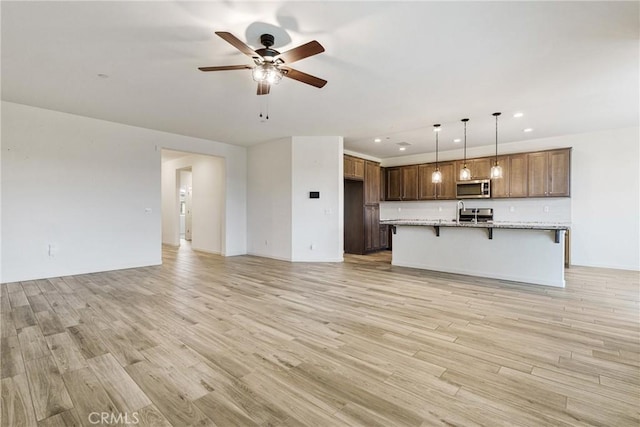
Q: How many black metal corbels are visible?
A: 4